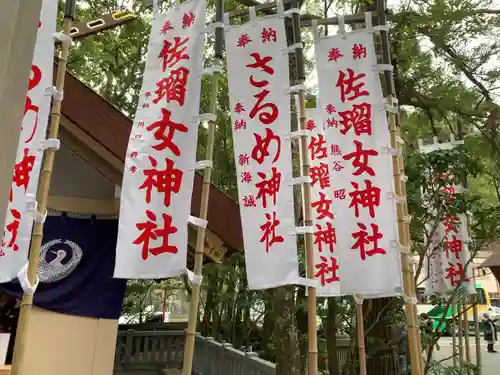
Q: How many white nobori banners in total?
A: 6